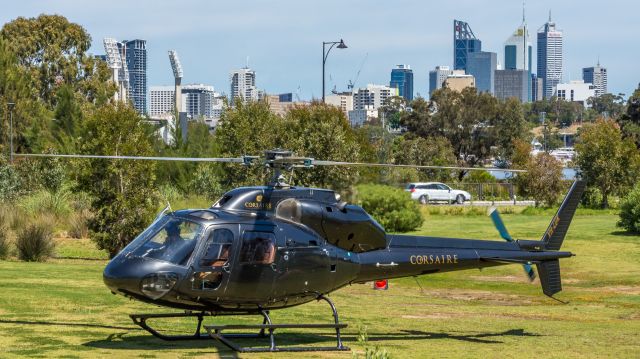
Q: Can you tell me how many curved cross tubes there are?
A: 2